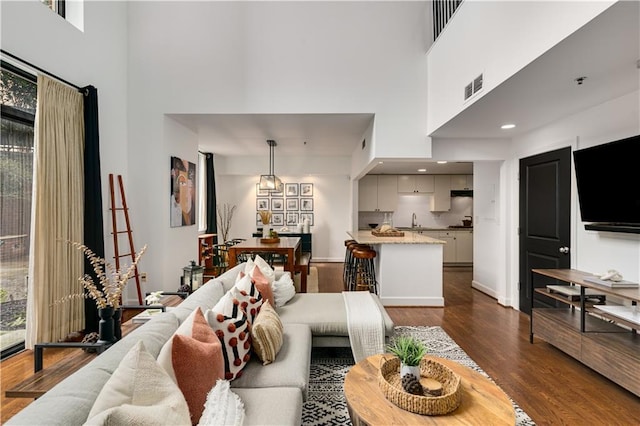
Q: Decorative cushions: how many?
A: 9